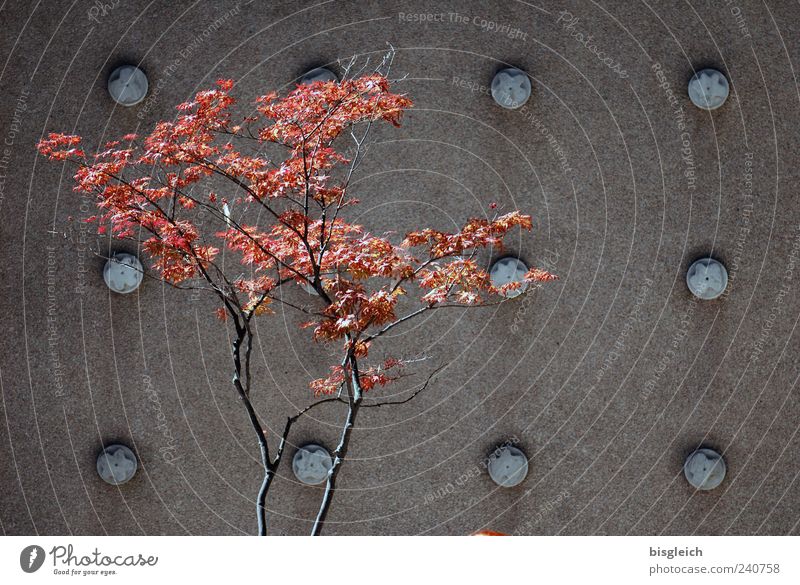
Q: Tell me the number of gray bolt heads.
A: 12